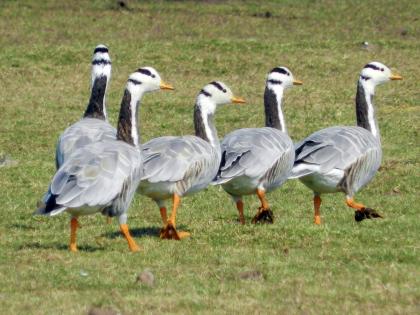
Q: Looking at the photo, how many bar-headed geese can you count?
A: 5